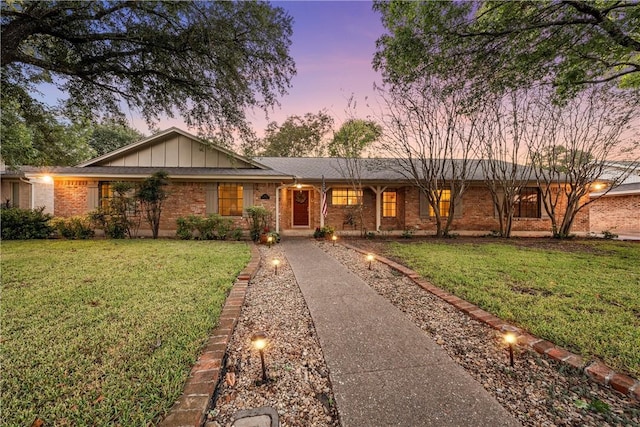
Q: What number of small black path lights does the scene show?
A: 6